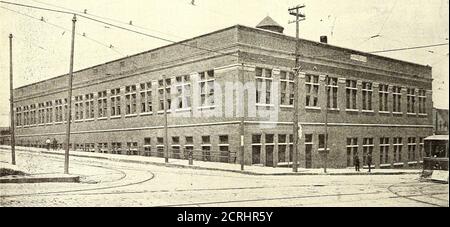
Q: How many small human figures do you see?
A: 2